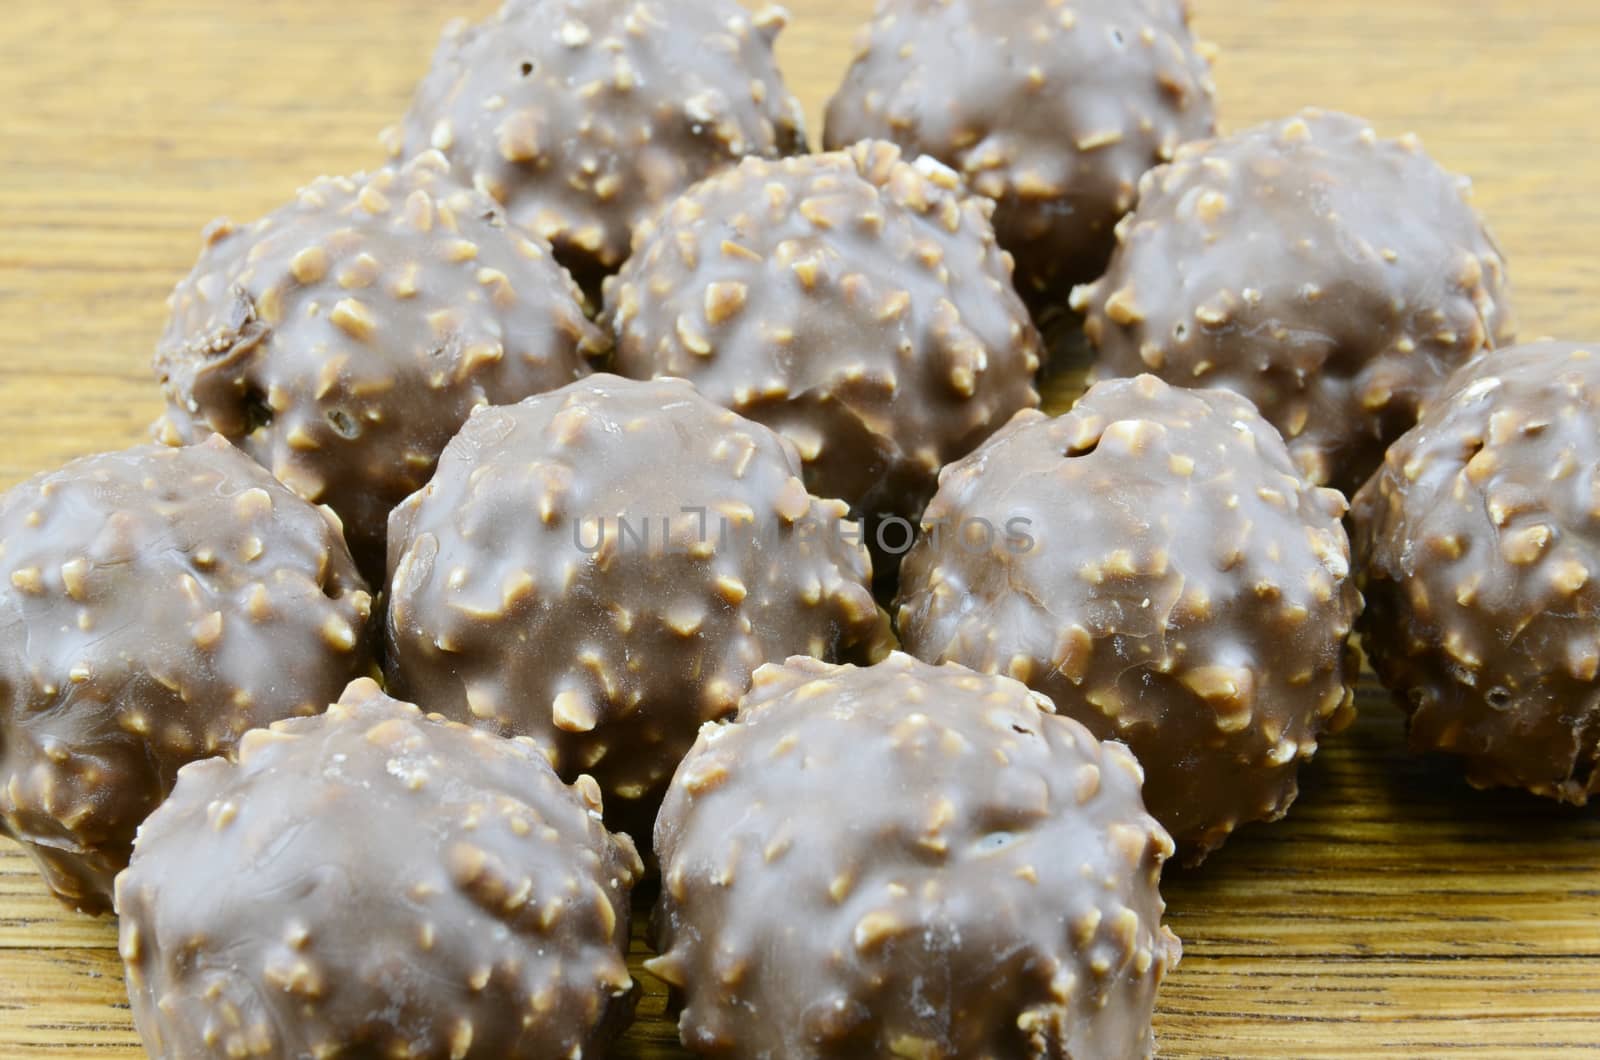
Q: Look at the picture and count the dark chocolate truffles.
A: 11